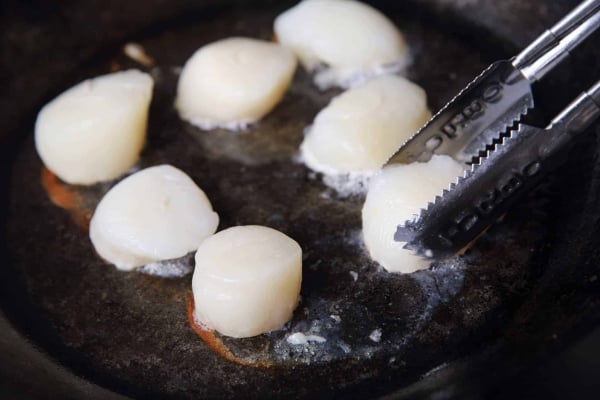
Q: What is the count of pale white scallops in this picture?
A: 7